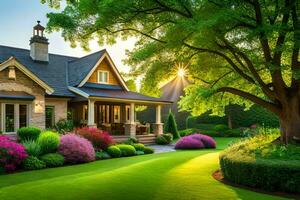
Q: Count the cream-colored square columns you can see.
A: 3